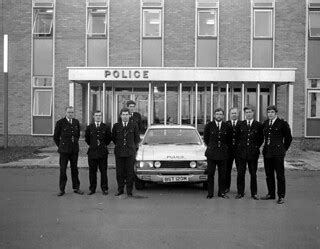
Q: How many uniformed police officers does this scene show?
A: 8